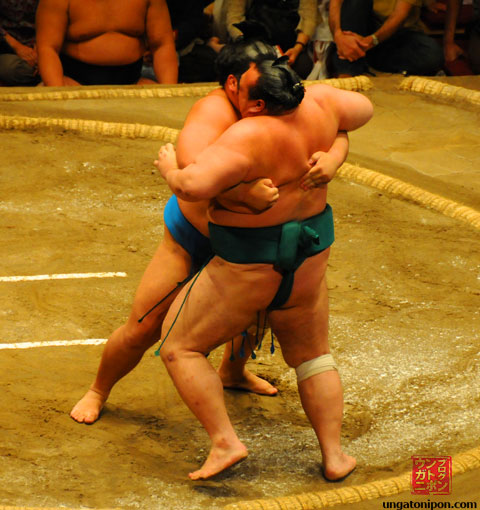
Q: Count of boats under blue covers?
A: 0